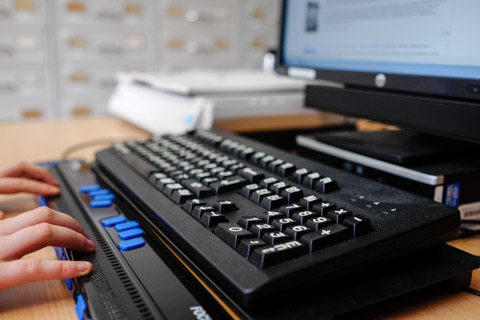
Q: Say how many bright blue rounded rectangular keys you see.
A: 8